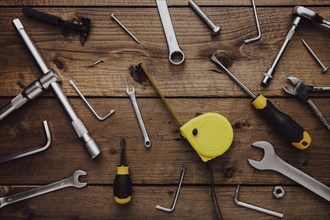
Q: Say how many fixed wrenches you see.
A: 4